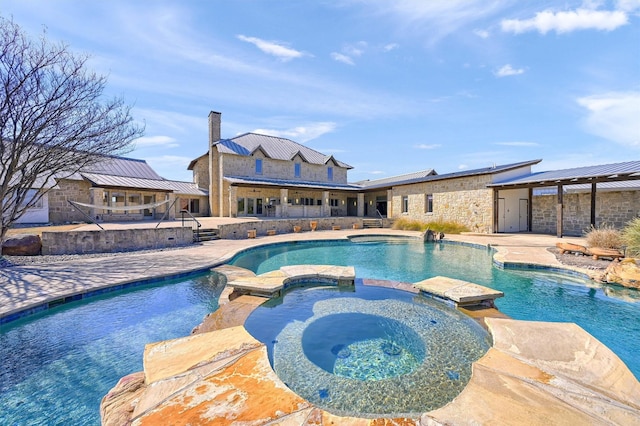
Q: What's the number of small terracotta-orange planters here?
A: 6